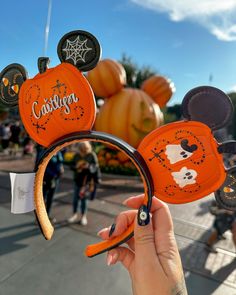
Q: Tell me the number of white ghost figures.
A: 2